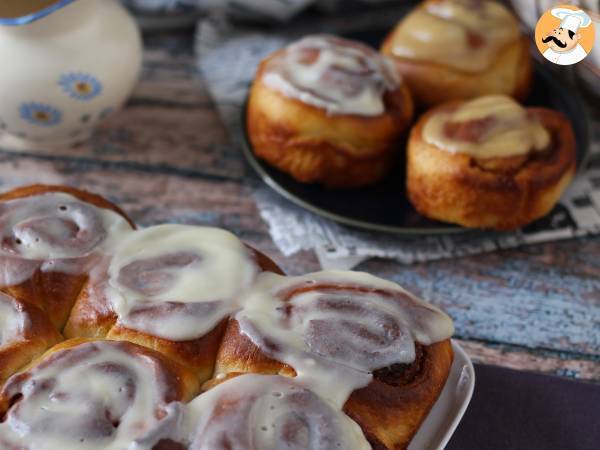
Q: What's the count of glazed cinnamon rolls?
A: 9